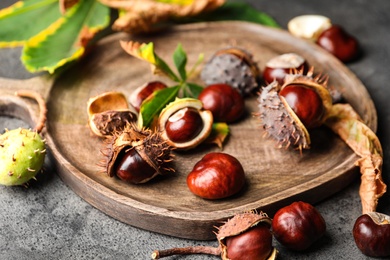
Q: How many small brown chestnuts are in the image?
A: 11